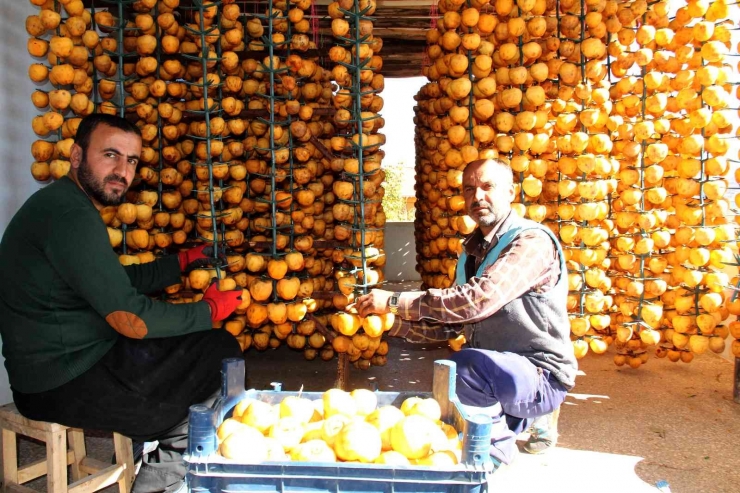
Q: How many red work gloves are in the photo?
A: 2